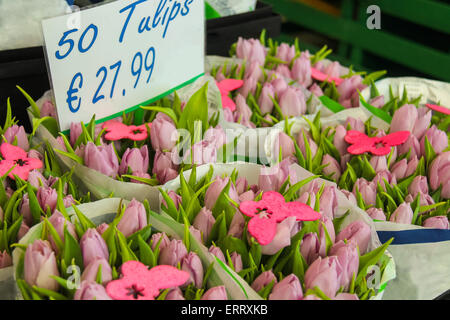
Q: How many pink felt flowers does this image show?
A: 8